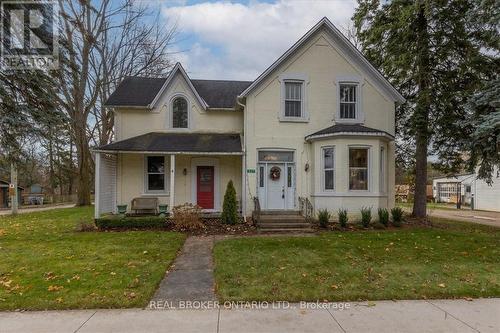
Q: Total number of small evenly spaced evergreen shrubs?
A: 5